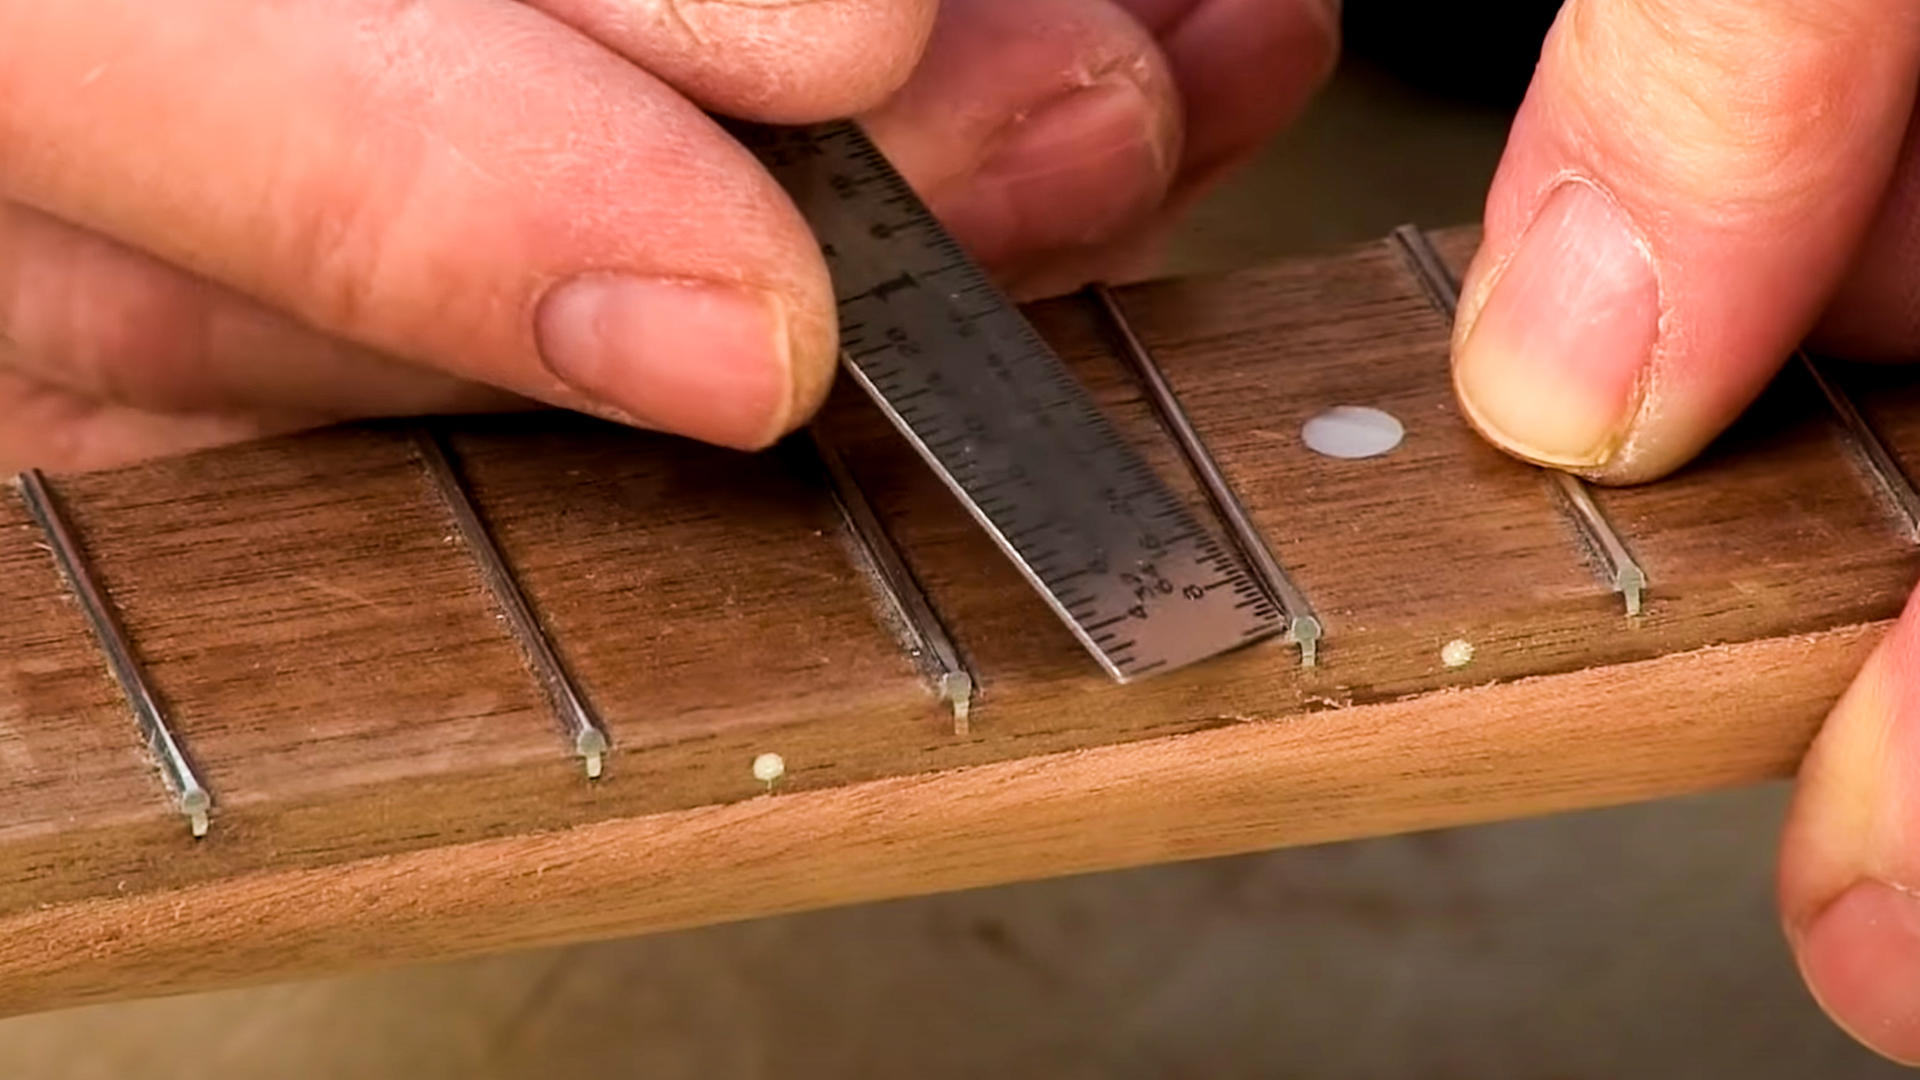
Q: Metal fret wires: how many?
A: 6